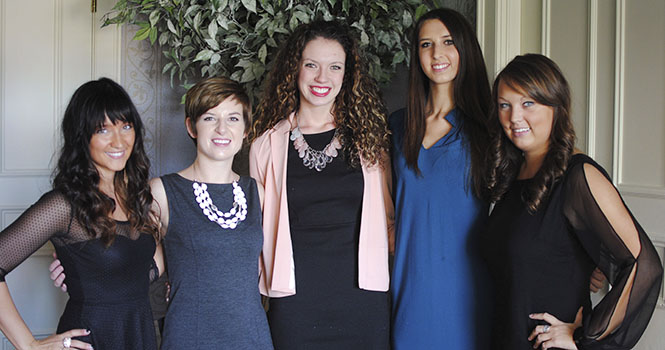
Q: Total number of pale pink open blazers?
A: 1